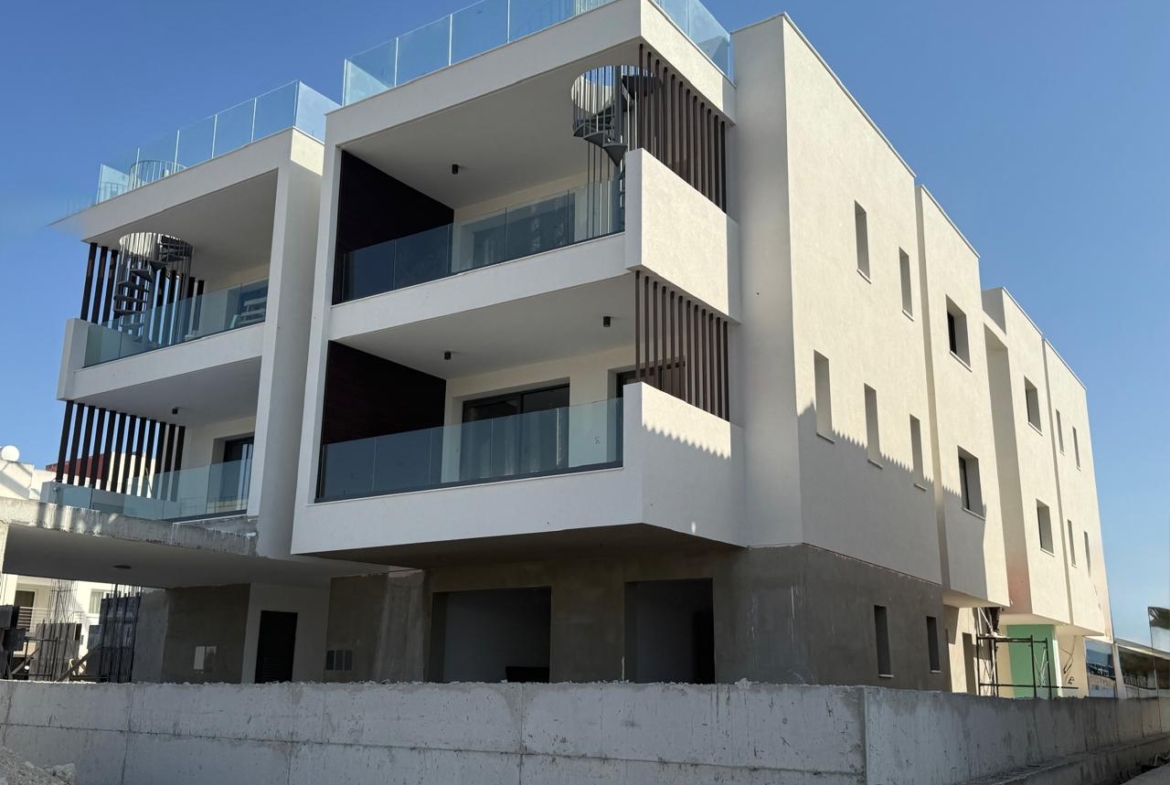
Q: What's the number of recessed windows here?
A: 15